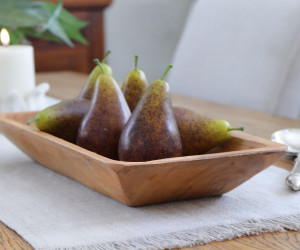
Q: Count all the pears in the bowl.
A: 6